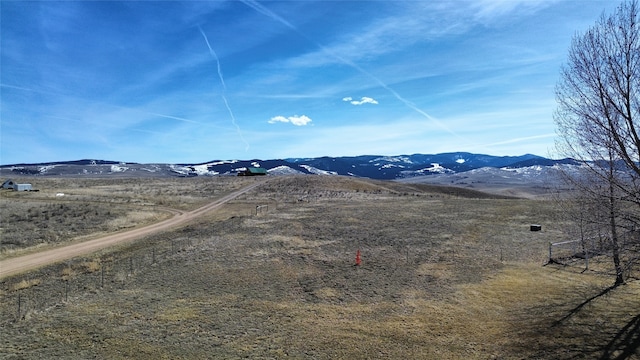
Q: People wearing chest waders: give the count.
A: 0